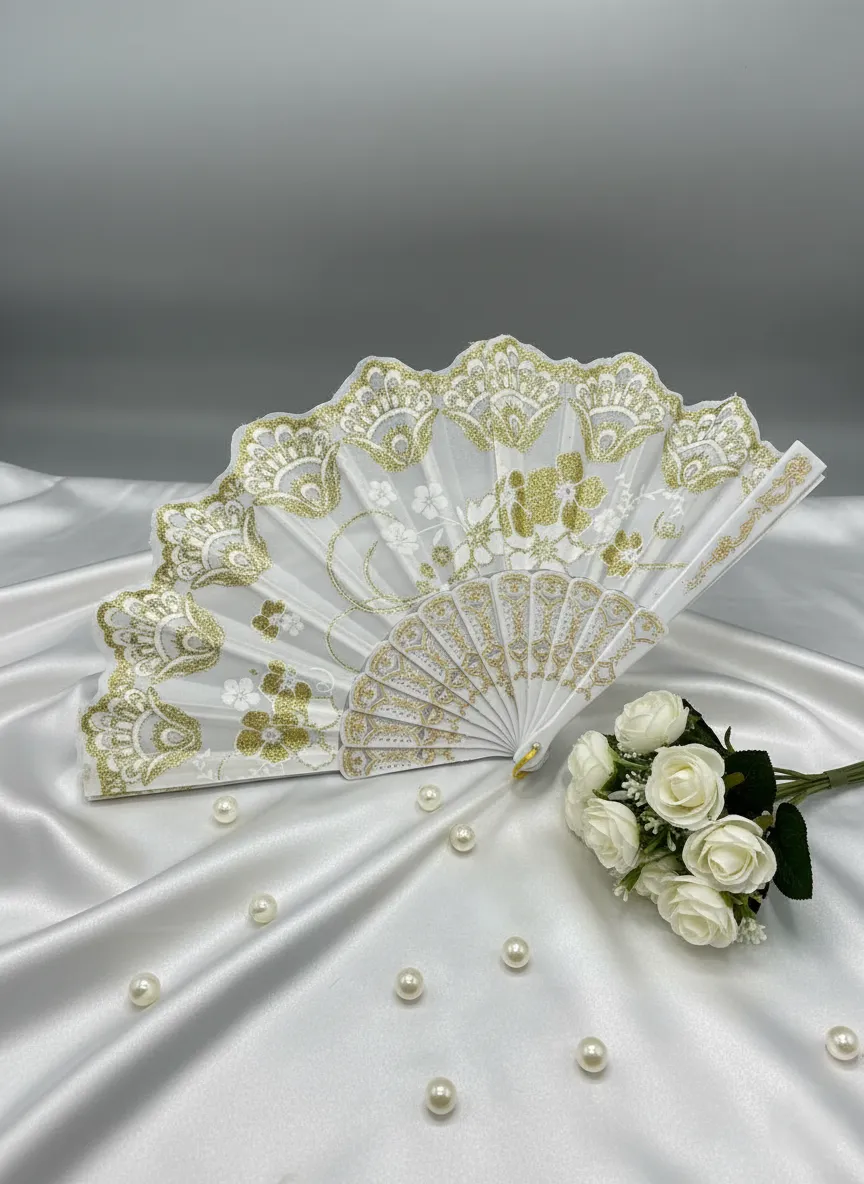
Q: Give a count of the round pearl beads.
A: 10